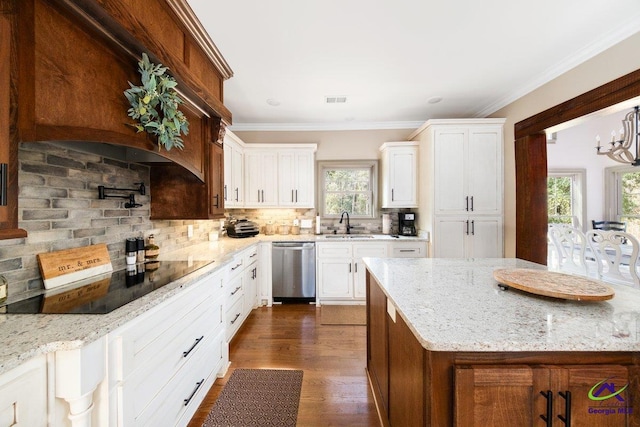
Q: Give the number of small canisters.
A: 3